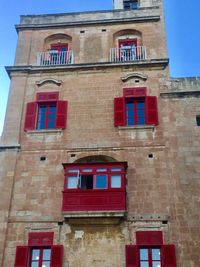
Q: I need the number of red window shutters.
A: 8